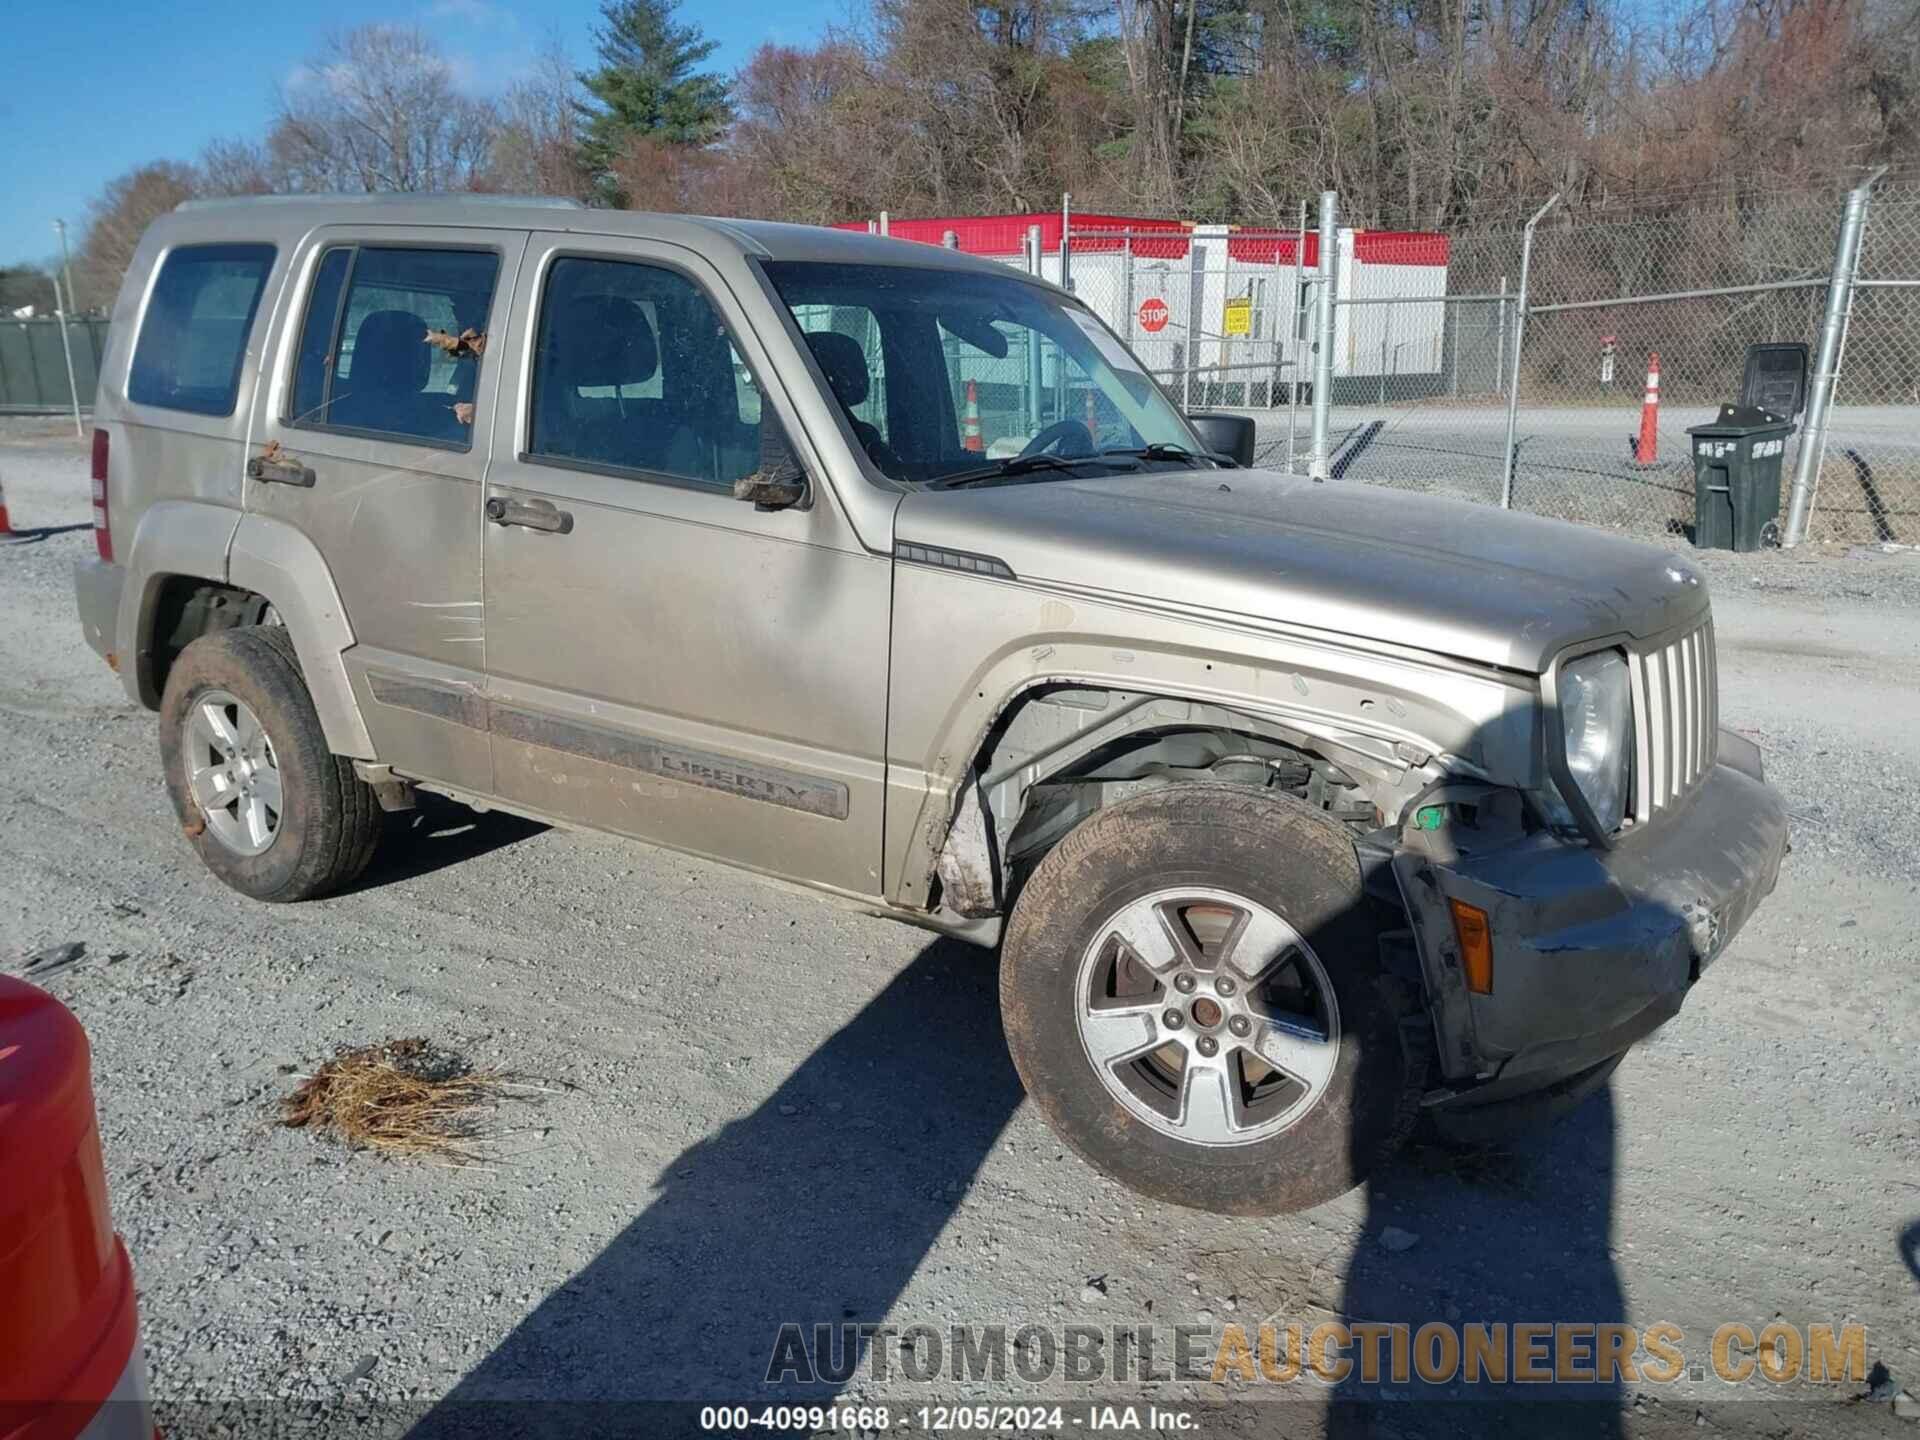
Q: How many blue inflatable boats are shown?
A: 0